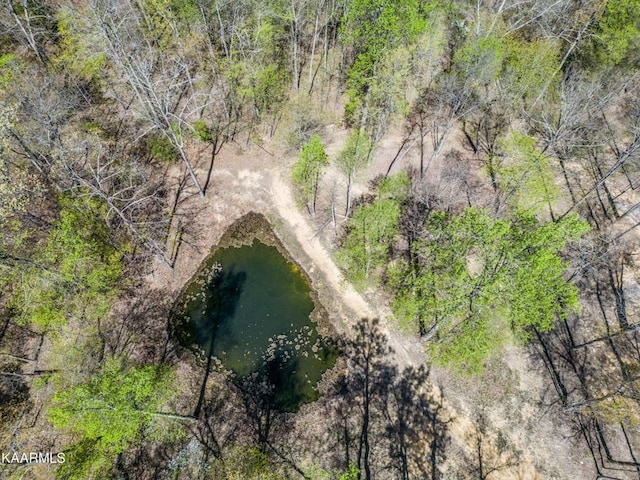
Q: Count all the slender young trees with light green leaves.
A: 2